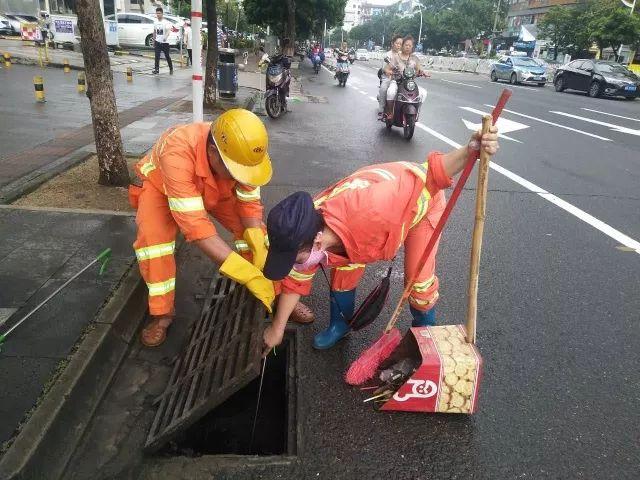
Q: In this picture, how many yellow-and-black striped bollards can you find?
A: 5